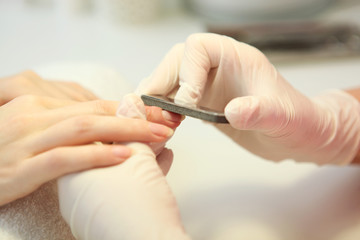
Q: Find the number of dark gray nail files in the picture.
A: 1